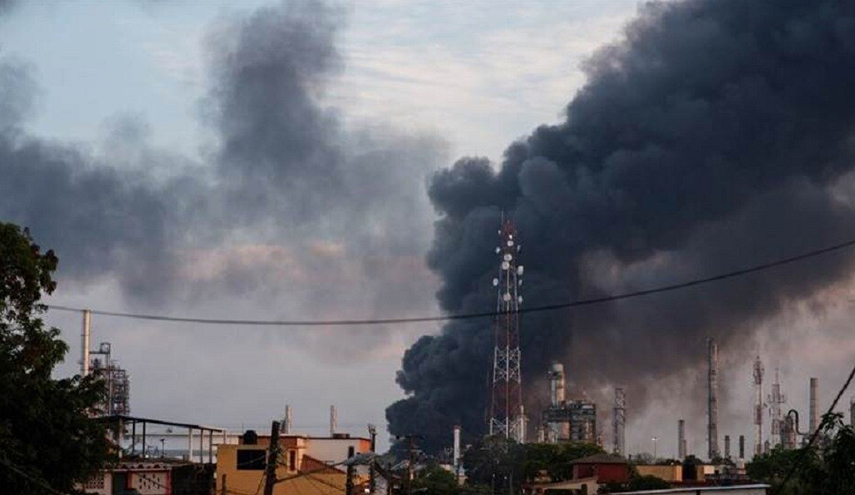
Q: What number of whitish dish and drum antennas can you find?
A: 12